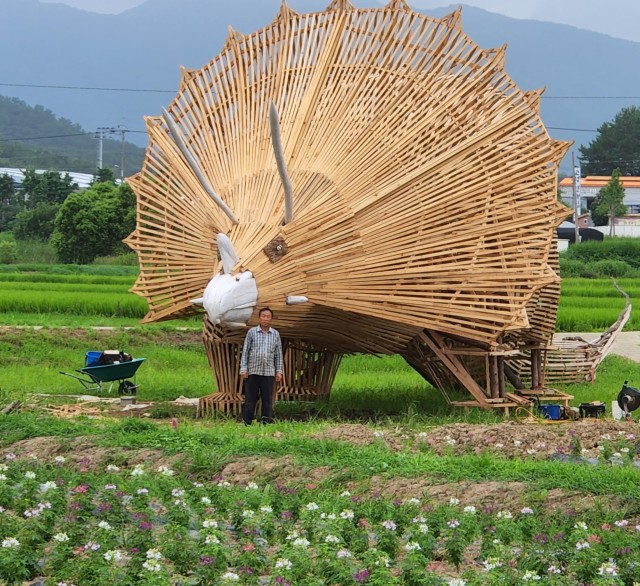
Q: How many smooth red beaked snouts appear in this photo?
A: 0